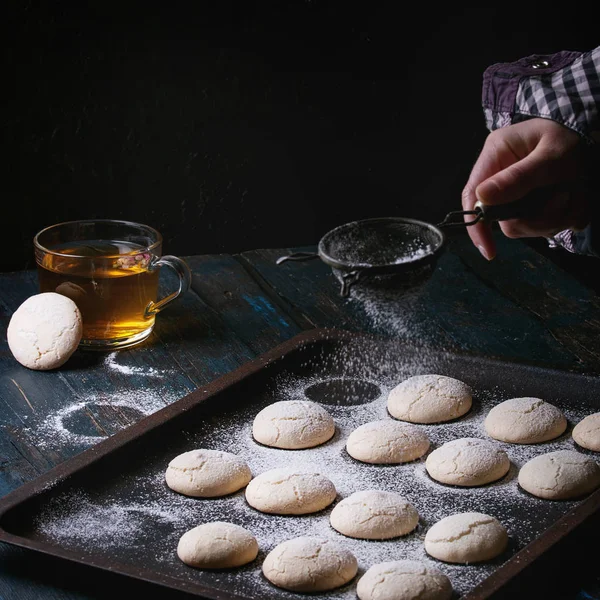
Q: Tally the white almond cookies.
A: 15